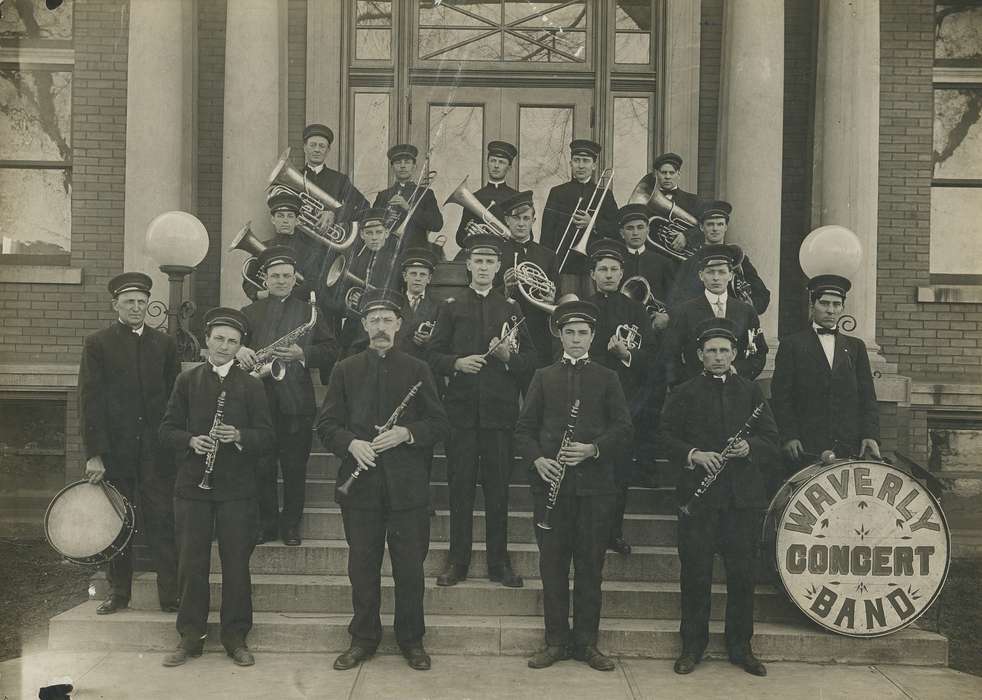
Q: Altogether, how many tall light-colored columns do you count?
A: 4